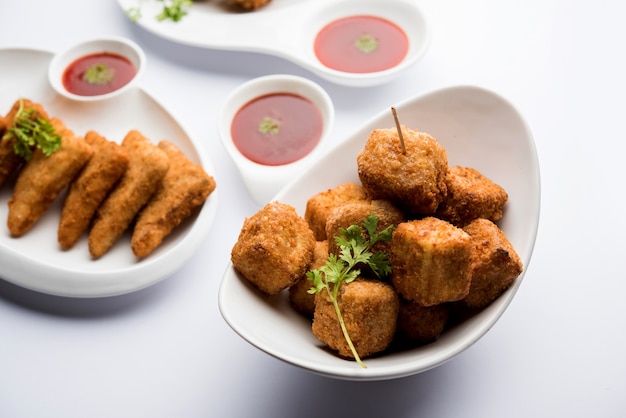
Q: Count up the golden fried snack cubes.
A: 10